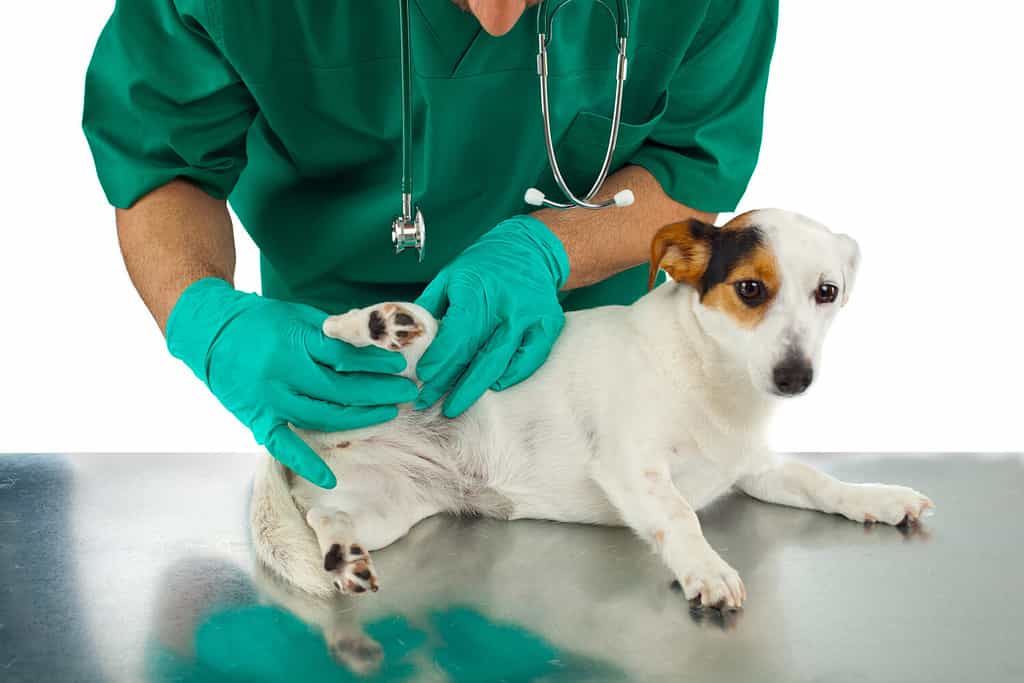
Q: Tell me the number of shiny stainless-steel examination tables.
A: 1